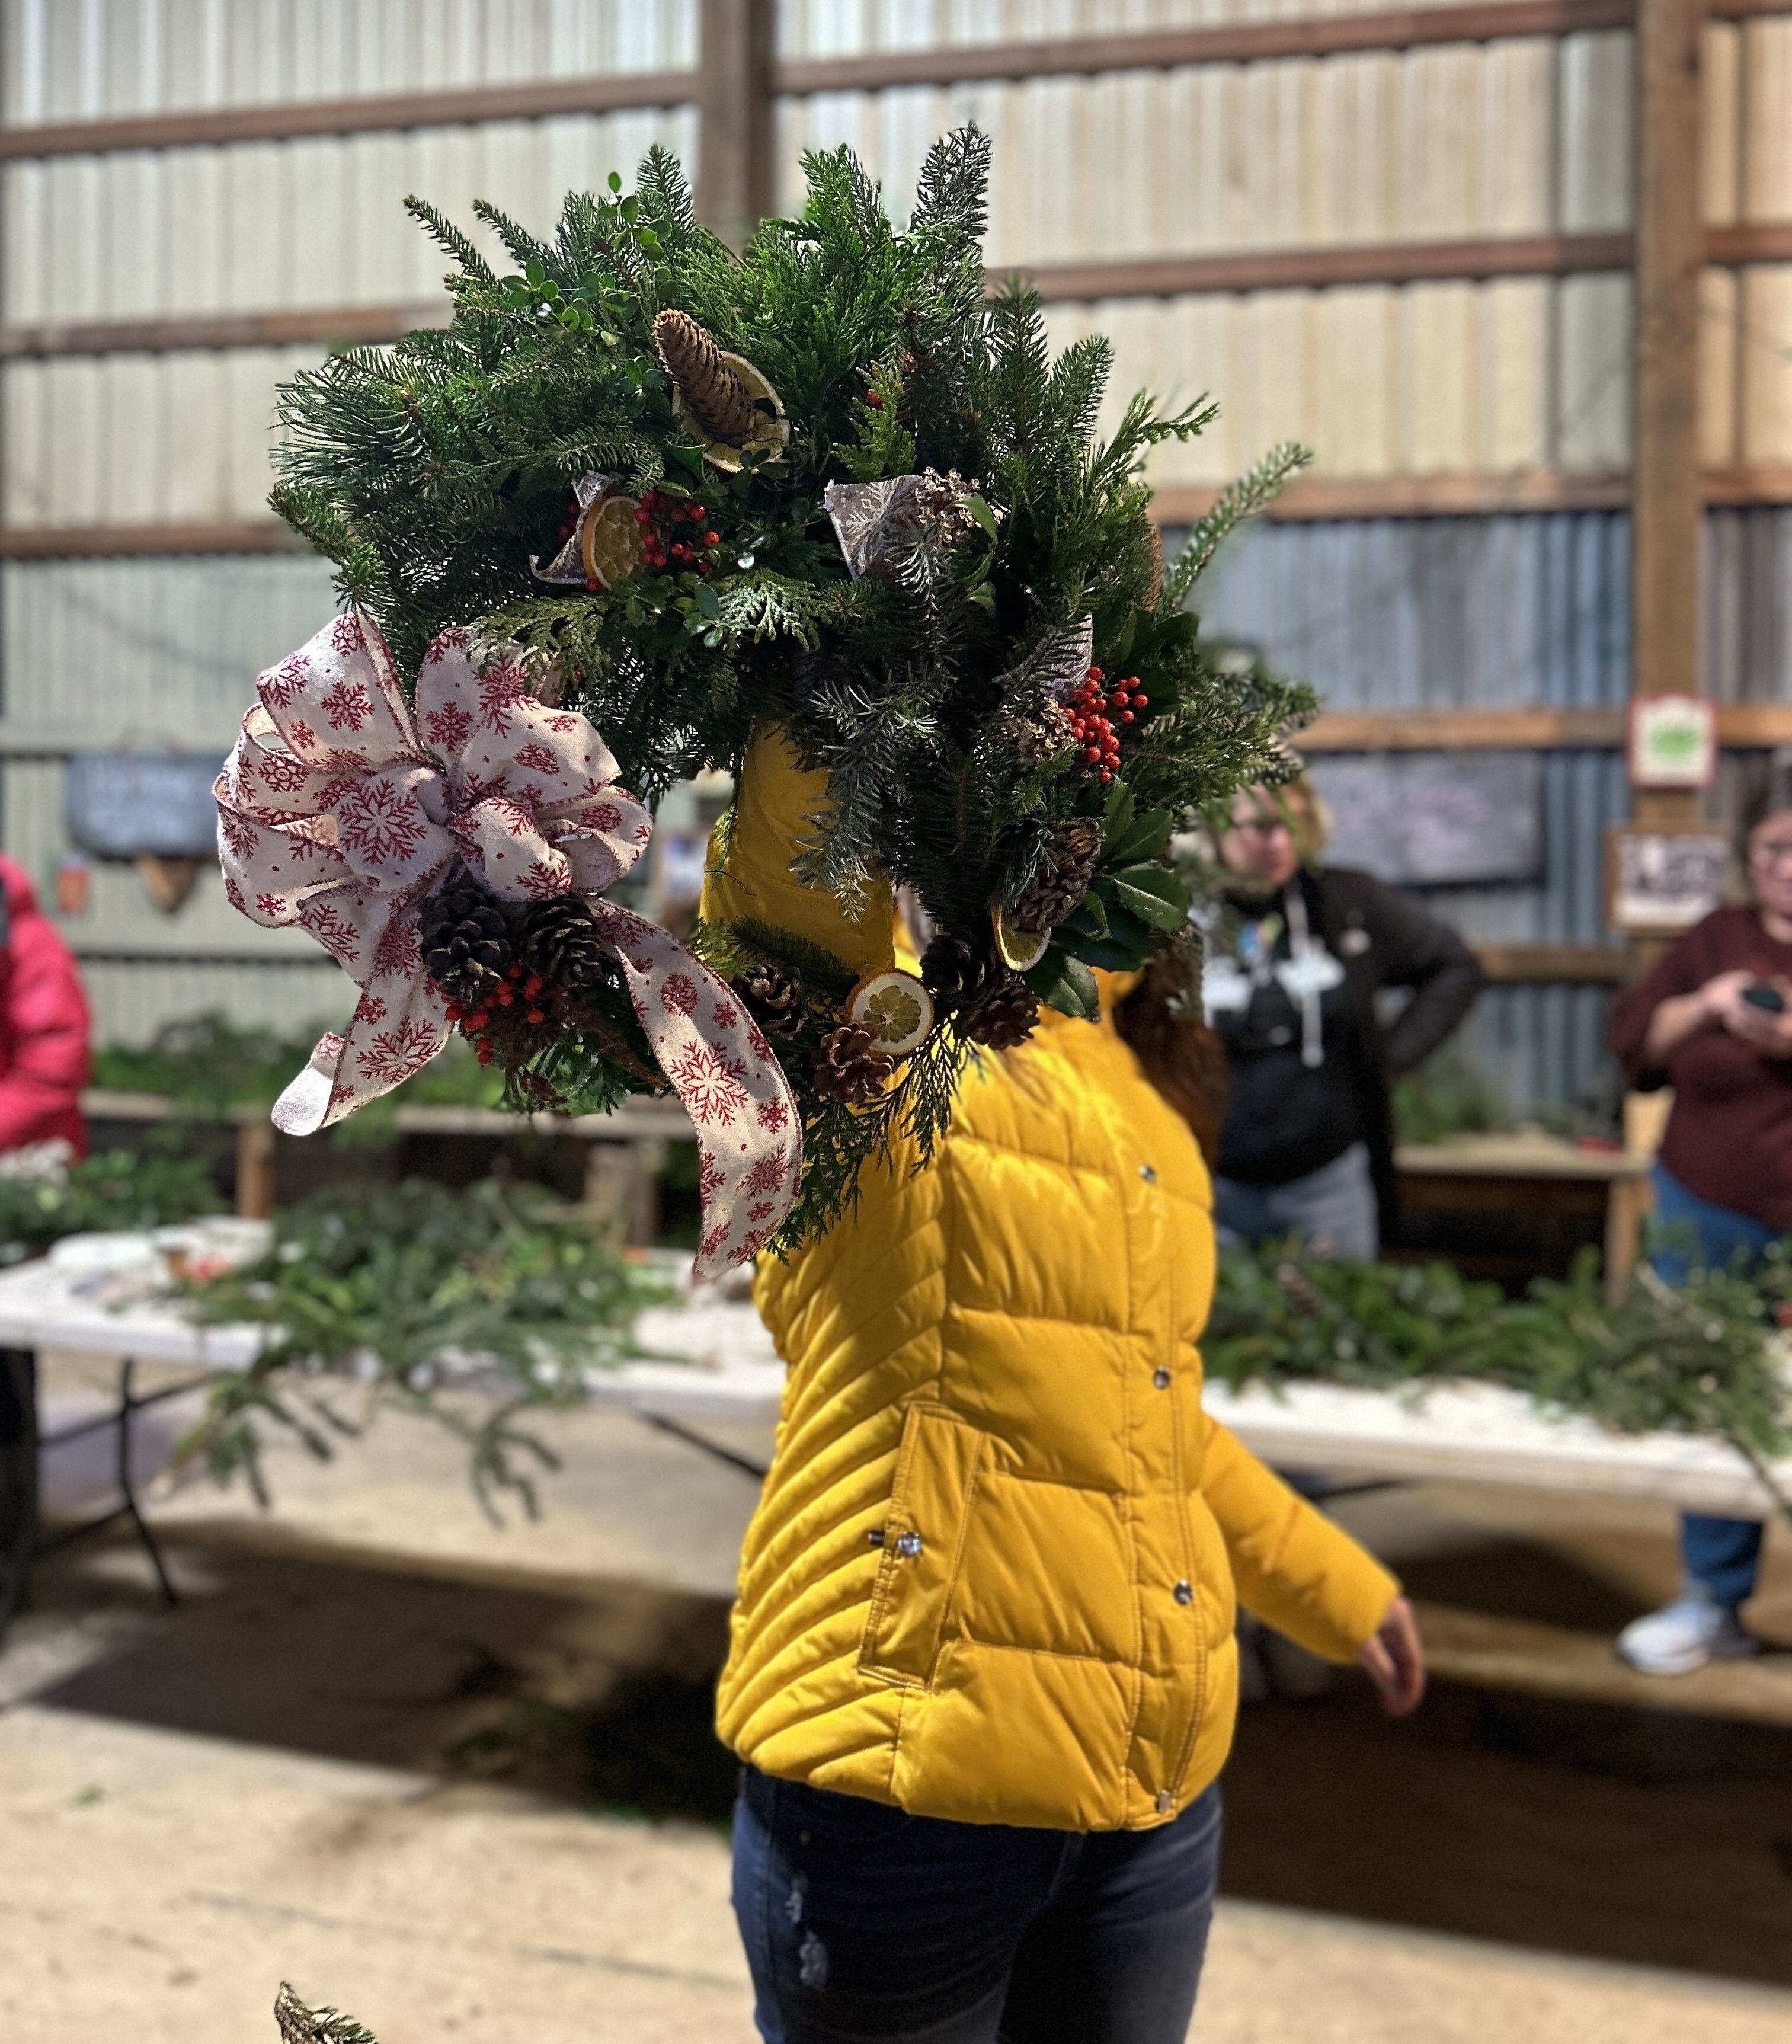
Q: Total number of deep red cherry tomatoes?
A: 0